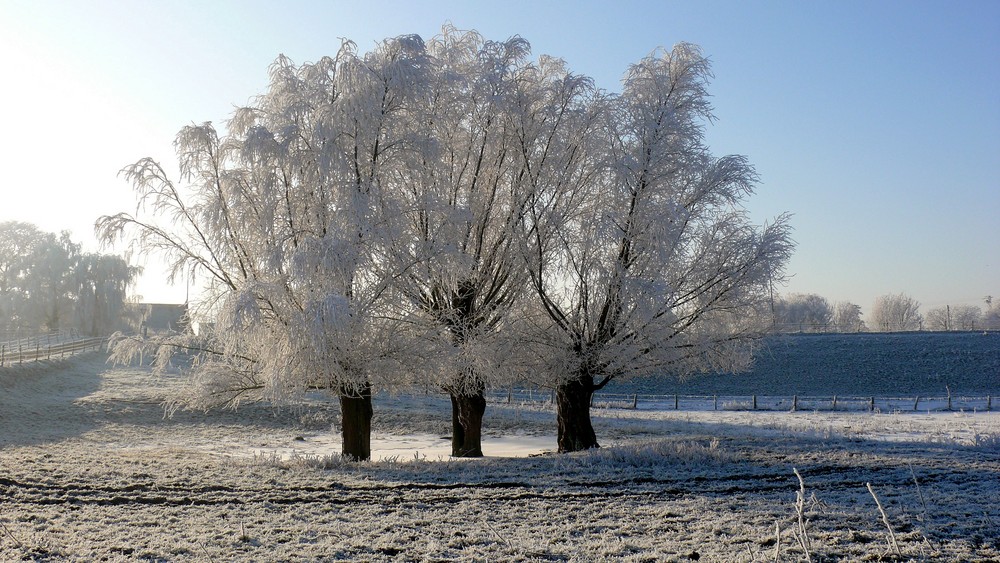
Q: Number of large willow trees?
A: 3